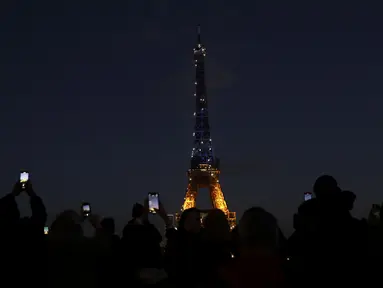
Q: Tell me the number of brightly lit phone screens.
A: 5